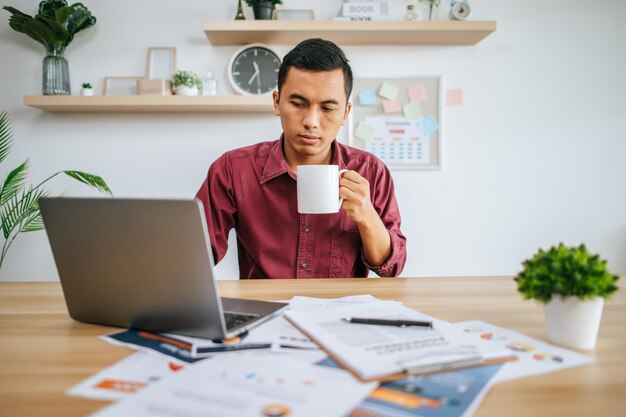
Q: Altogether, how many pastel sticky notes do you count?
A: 8